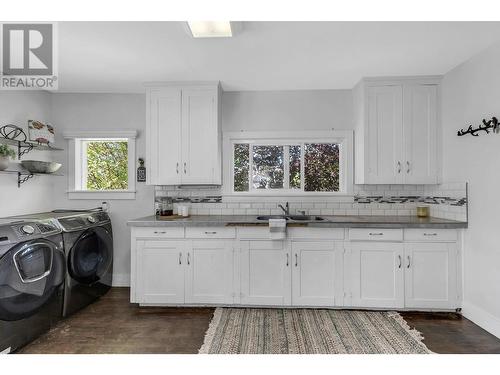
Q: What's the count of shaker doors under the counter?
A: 6